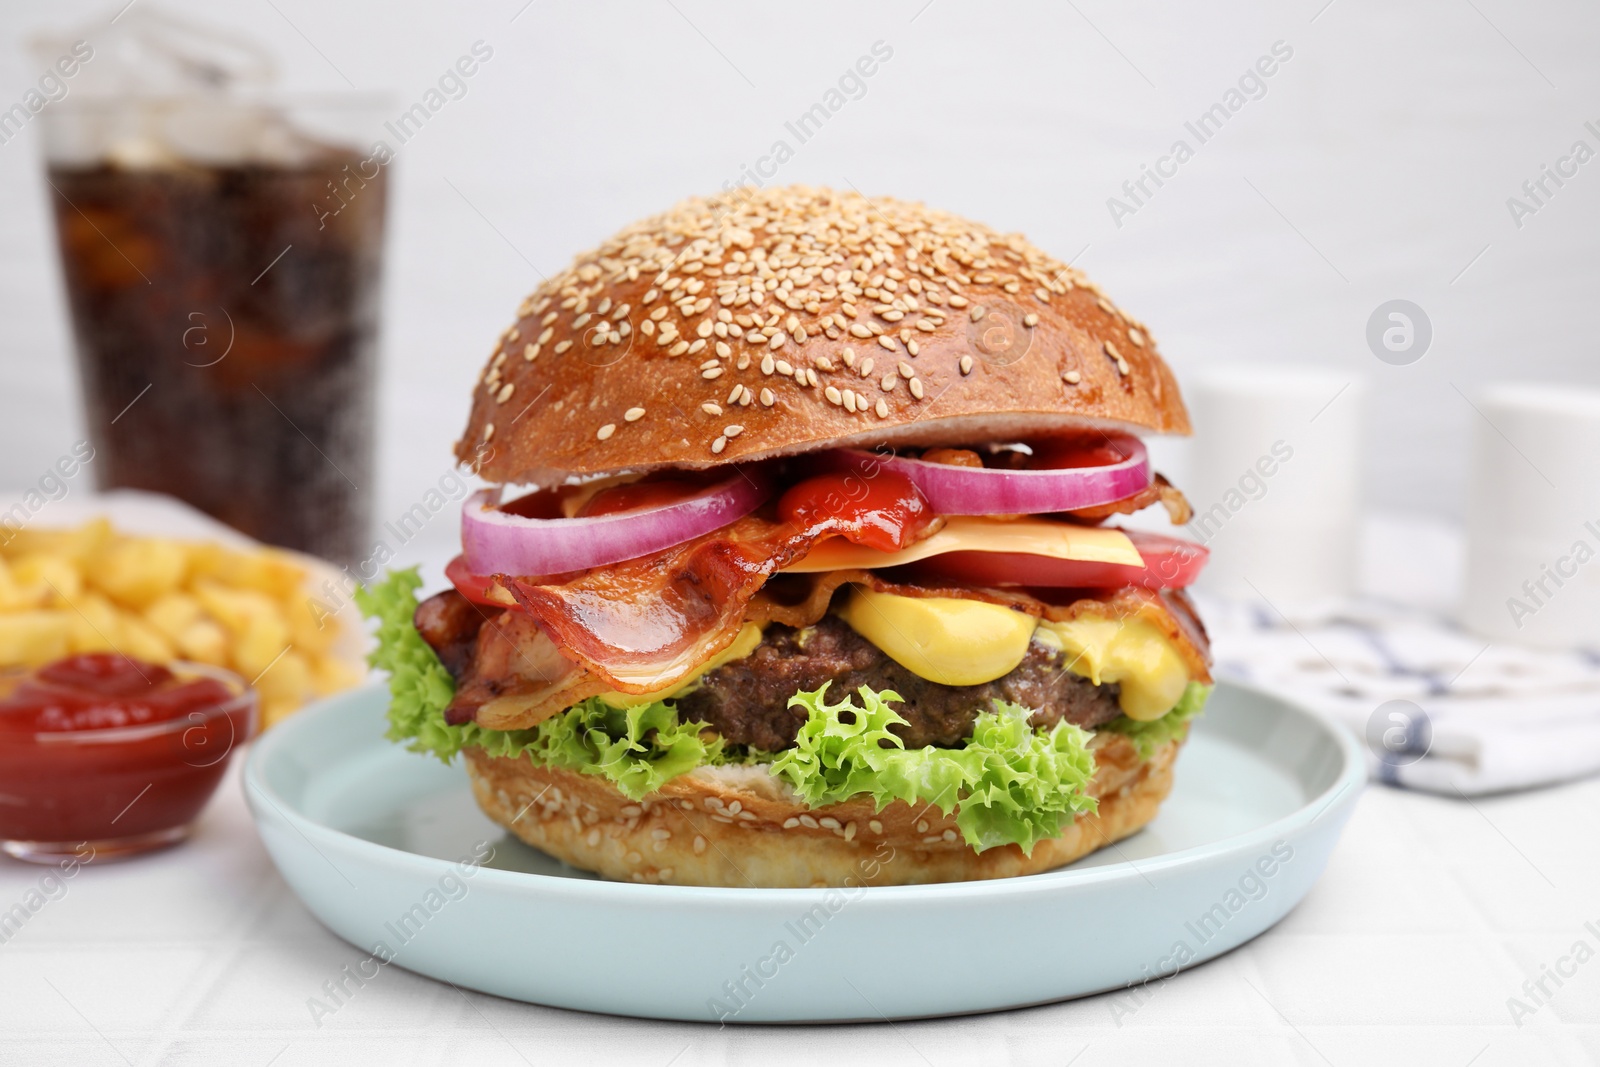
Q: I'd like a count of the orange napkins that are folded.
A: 0